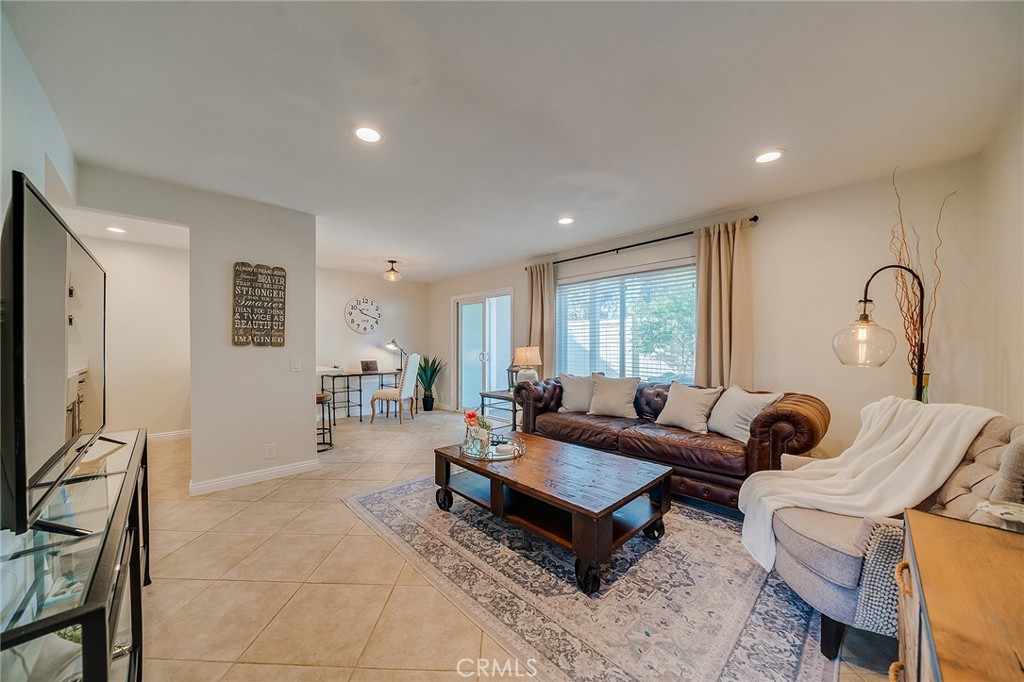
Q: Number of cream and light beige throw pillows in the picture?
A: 4